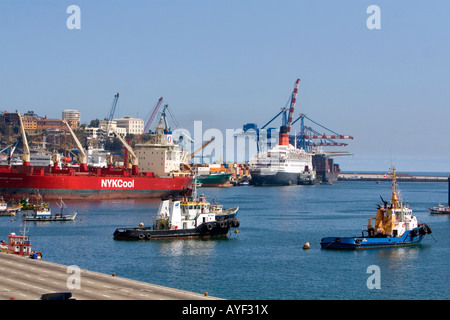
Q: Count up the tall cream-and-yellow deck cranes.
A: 3